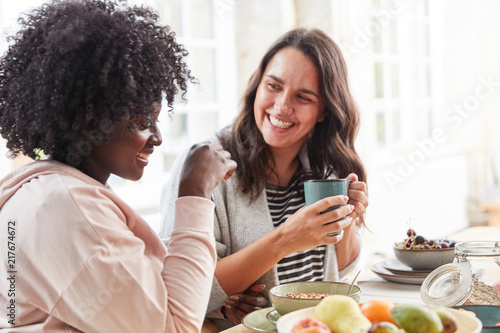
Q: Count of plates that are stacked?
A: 2